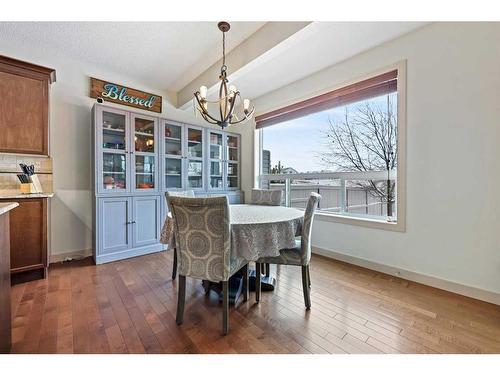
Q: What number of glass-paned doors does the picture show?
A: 6